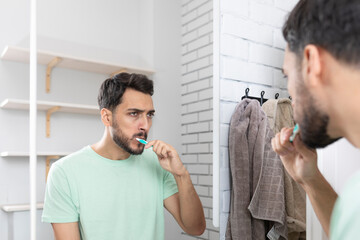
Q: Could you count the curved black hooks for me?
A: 4